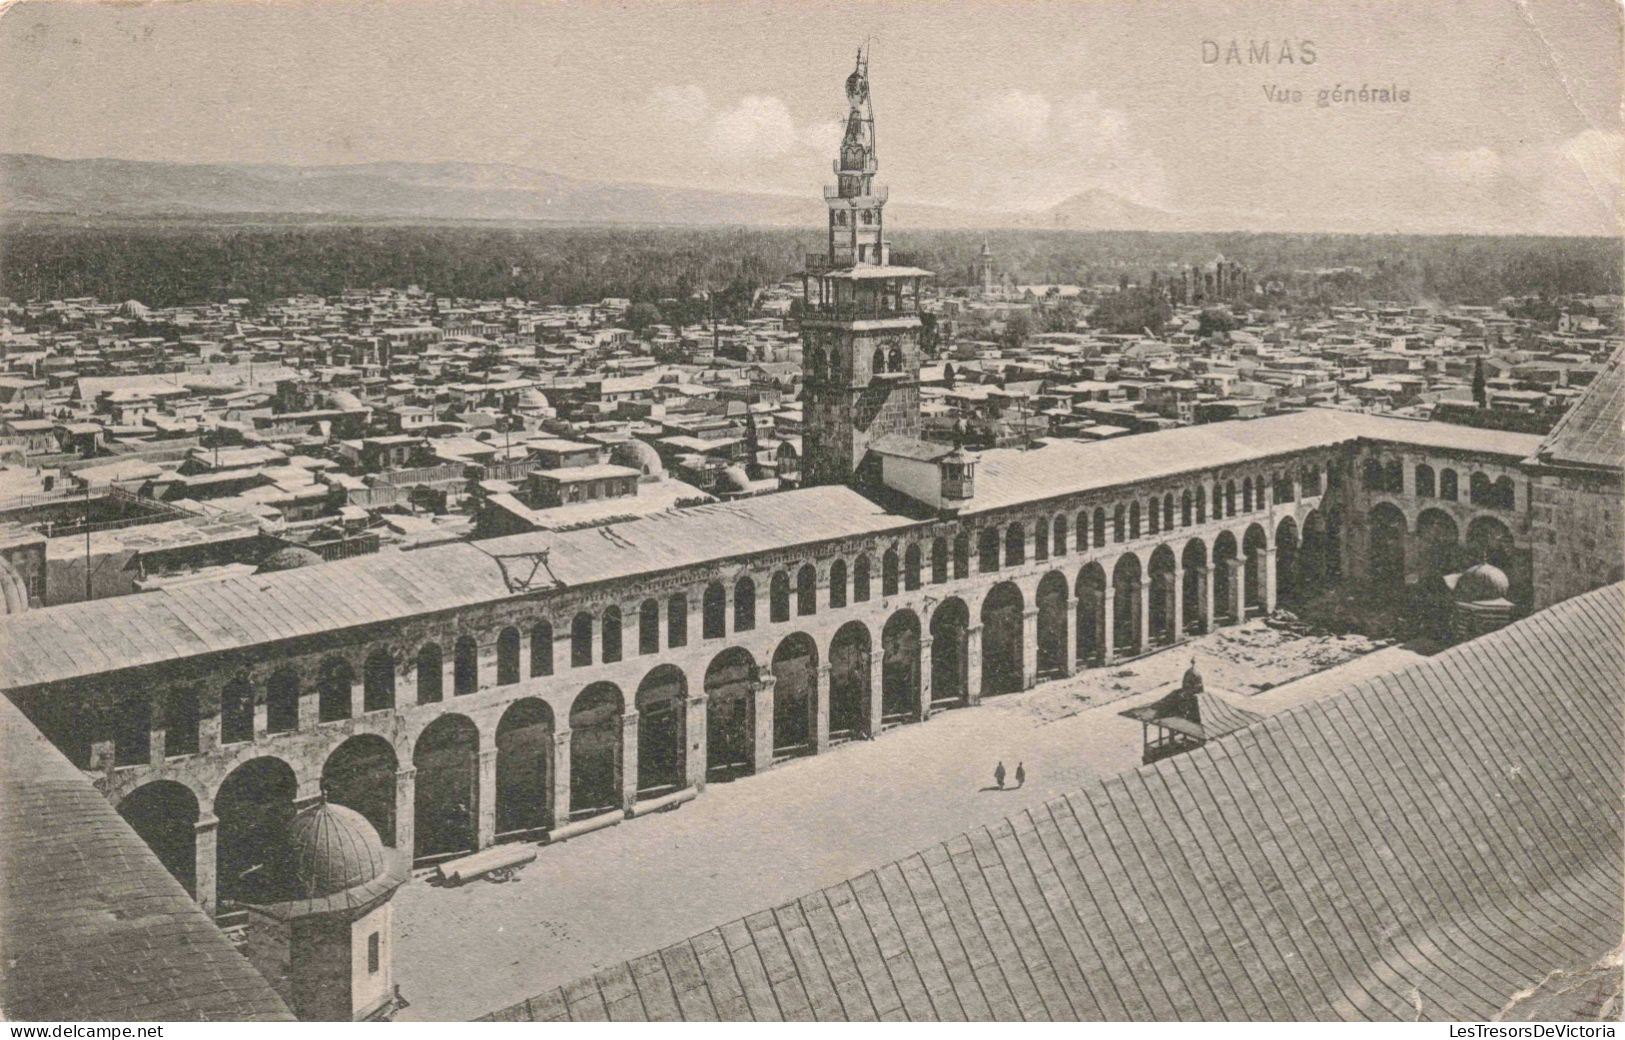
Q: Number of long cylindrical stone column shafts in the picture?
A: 4